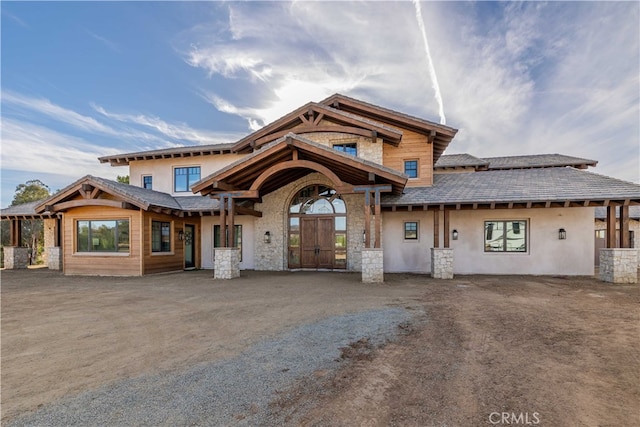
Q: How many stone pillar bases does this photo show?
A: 6